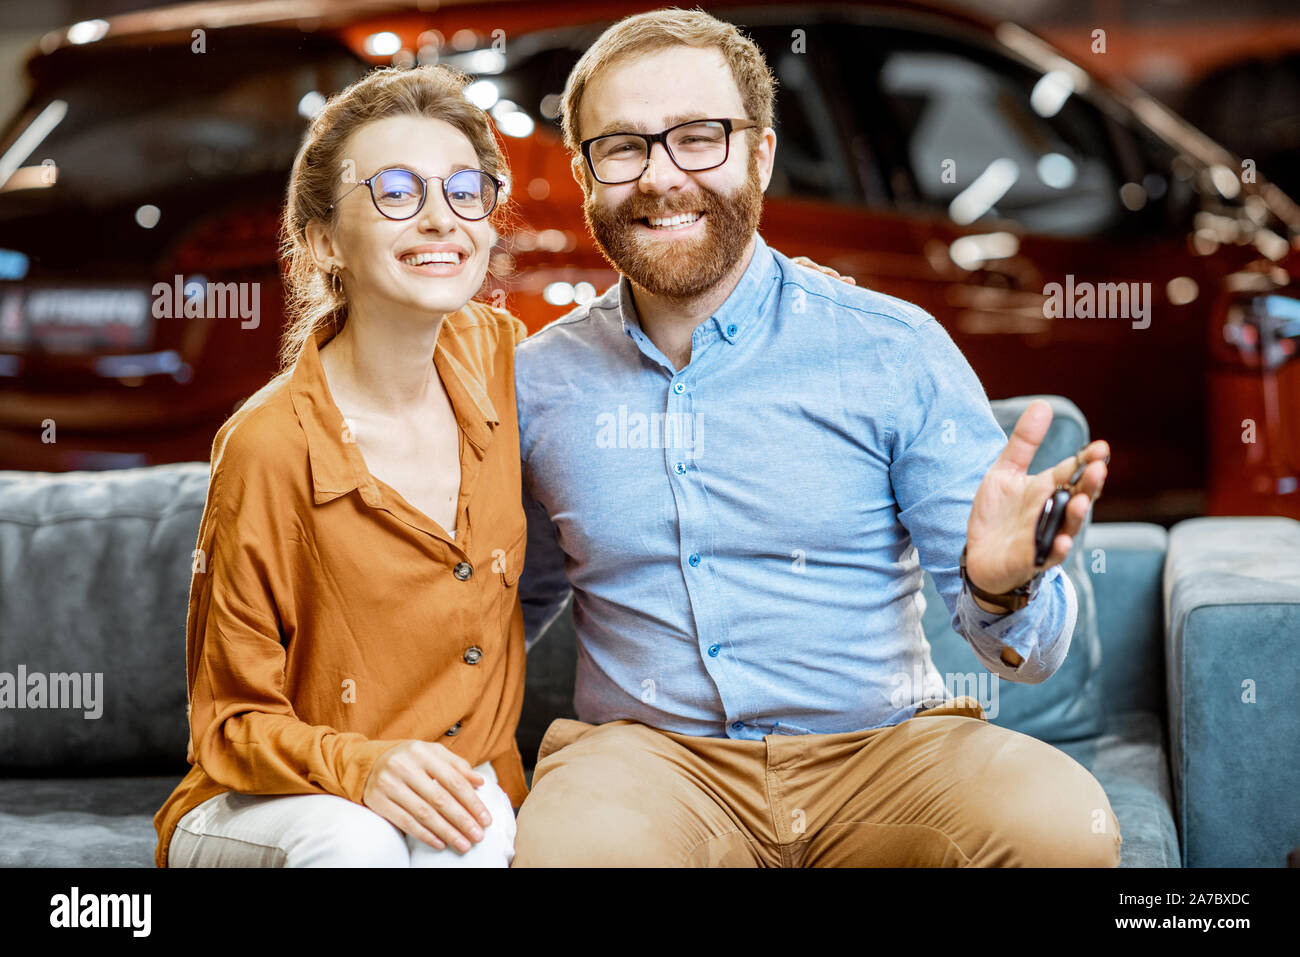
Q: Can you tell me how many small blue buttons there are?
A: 6